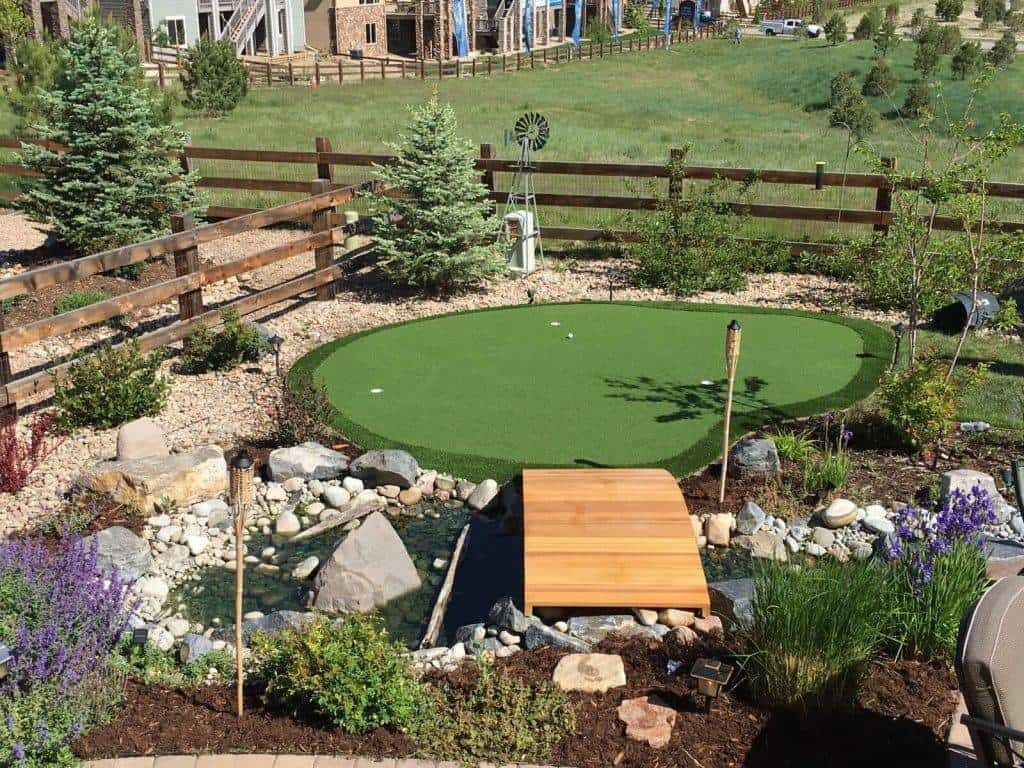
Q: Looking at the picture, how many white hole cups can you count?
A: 3